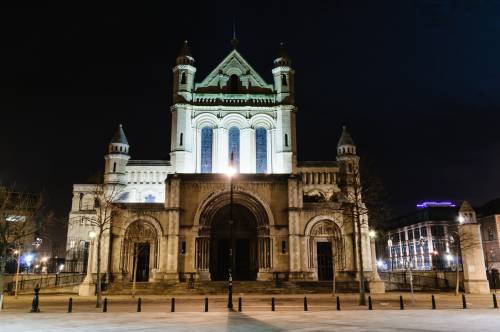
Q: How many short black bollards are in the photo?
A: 14